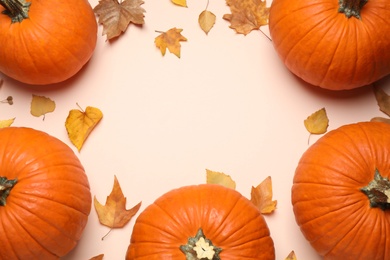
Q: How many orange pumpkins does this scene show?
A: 5